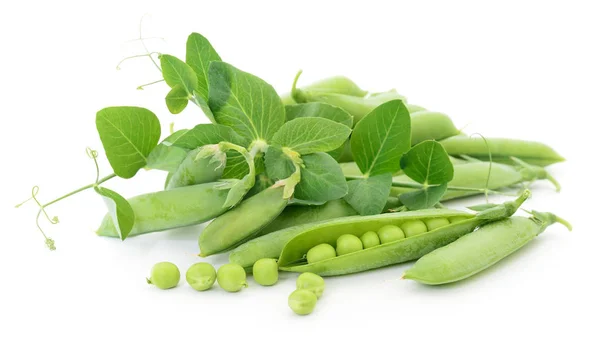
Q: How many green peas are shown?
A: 13